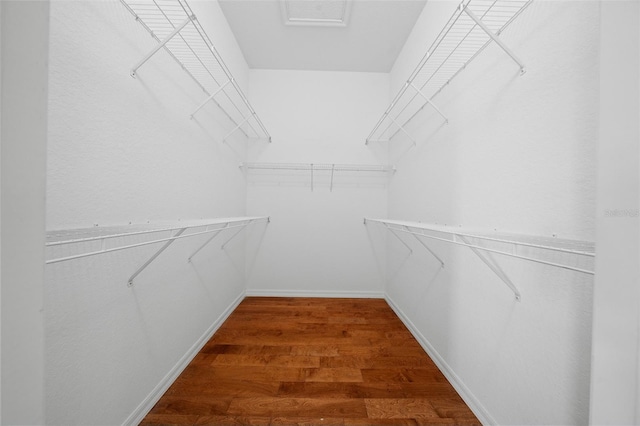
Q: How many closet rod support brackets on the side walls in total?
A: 12